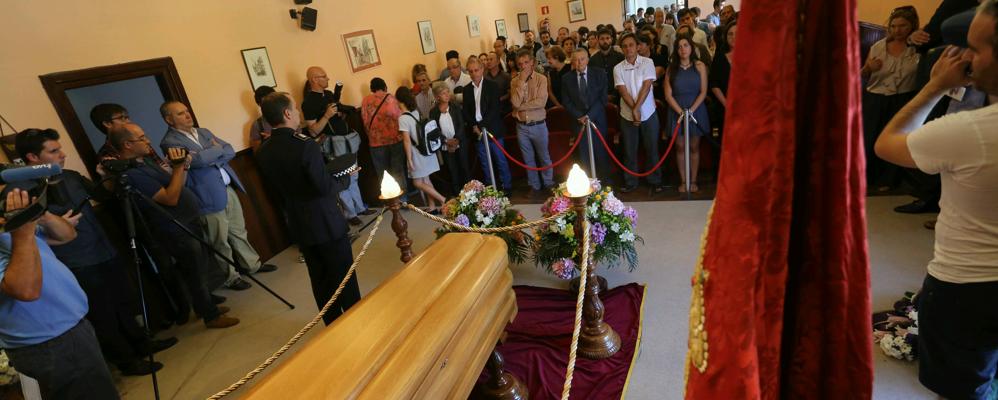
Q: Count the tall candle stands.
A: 2